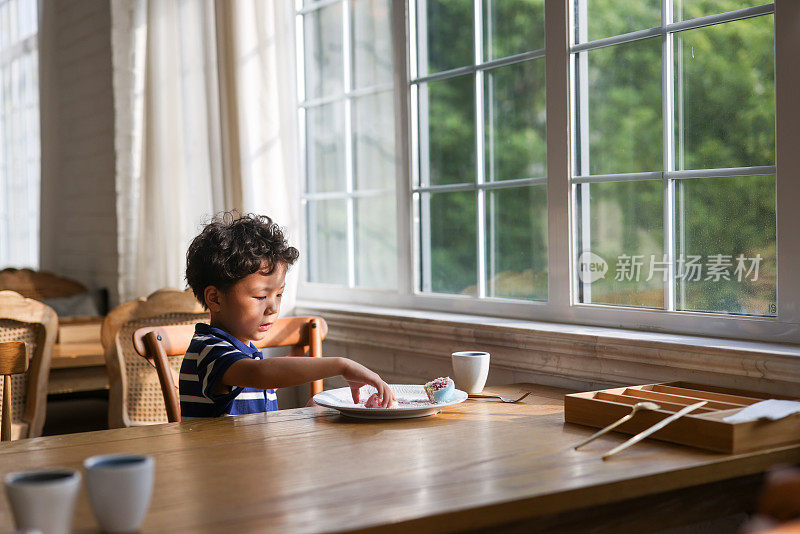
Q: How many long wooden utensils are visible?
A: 2